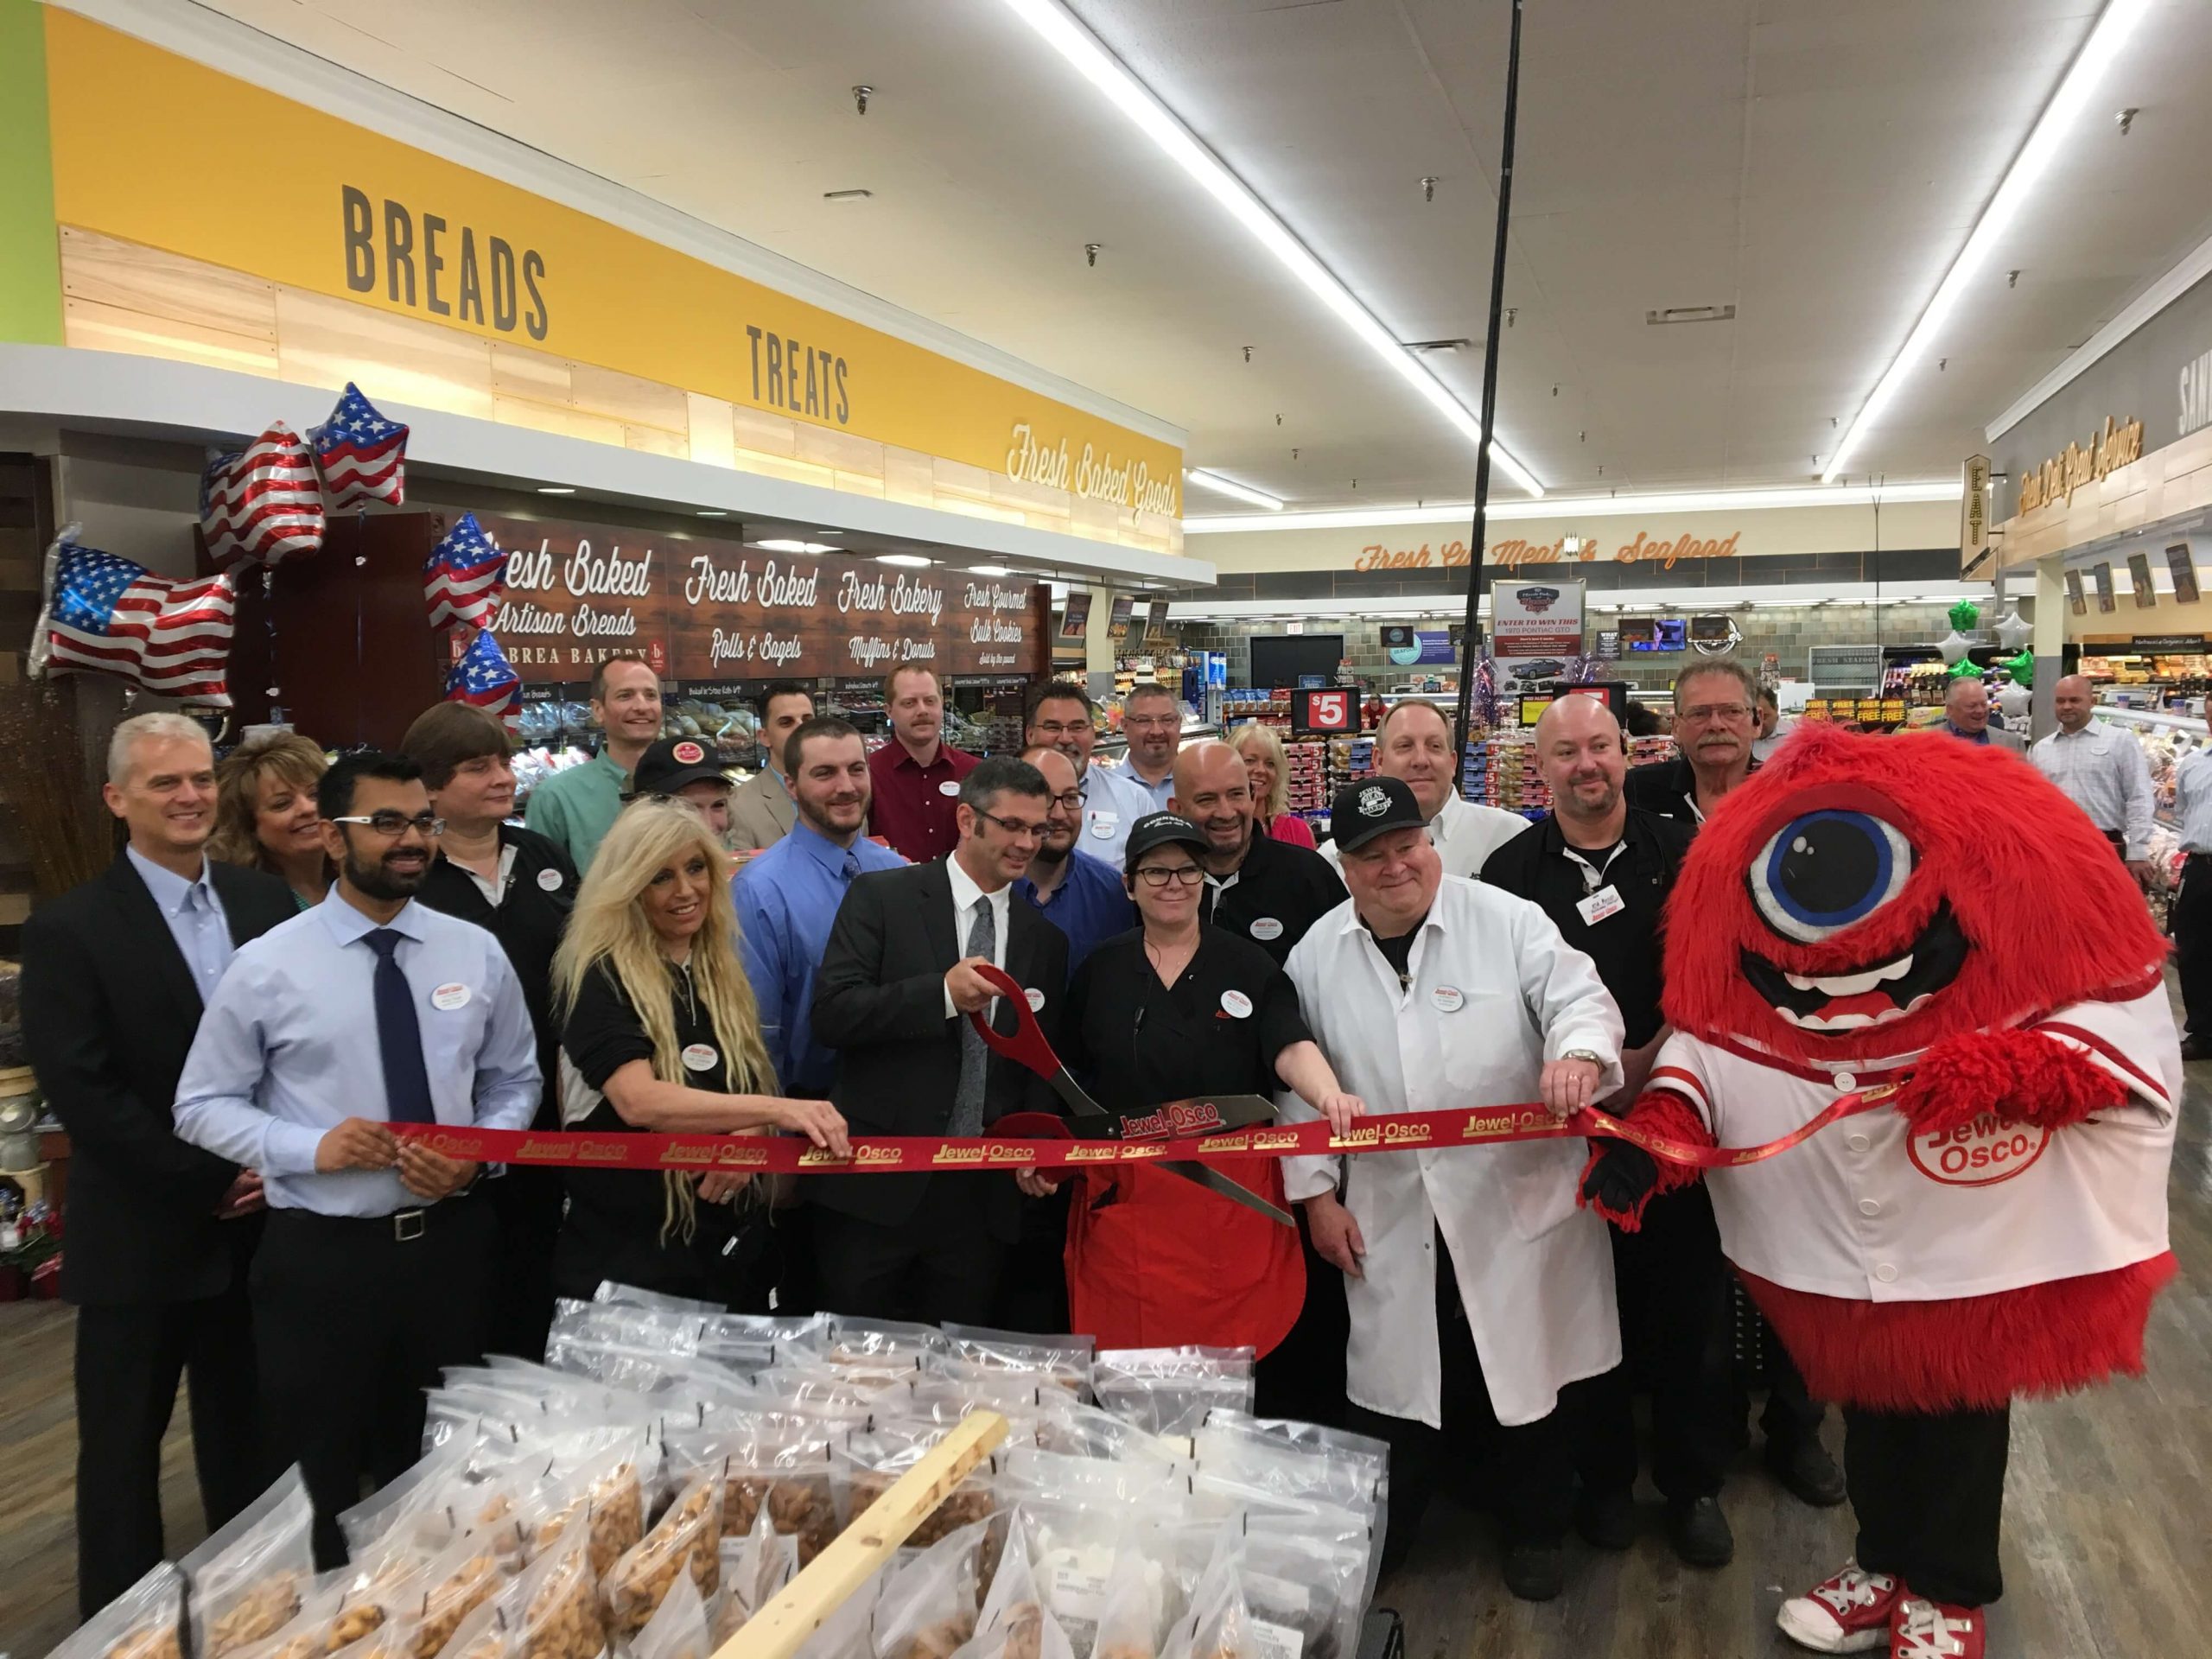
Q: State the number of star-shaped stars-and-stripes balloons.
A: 3